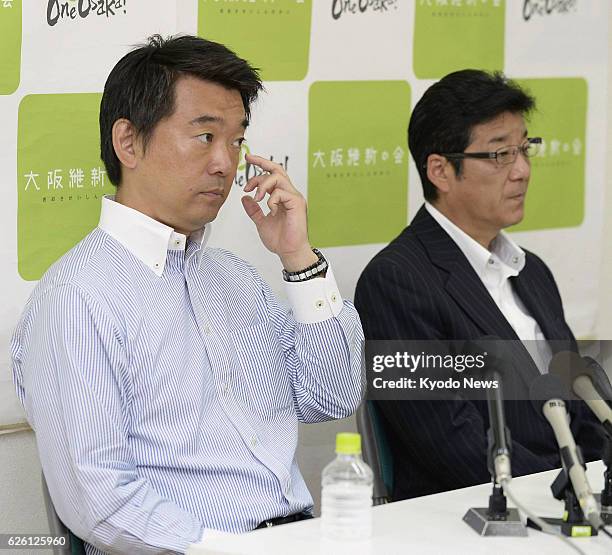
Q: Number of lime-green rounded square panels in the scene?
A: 6